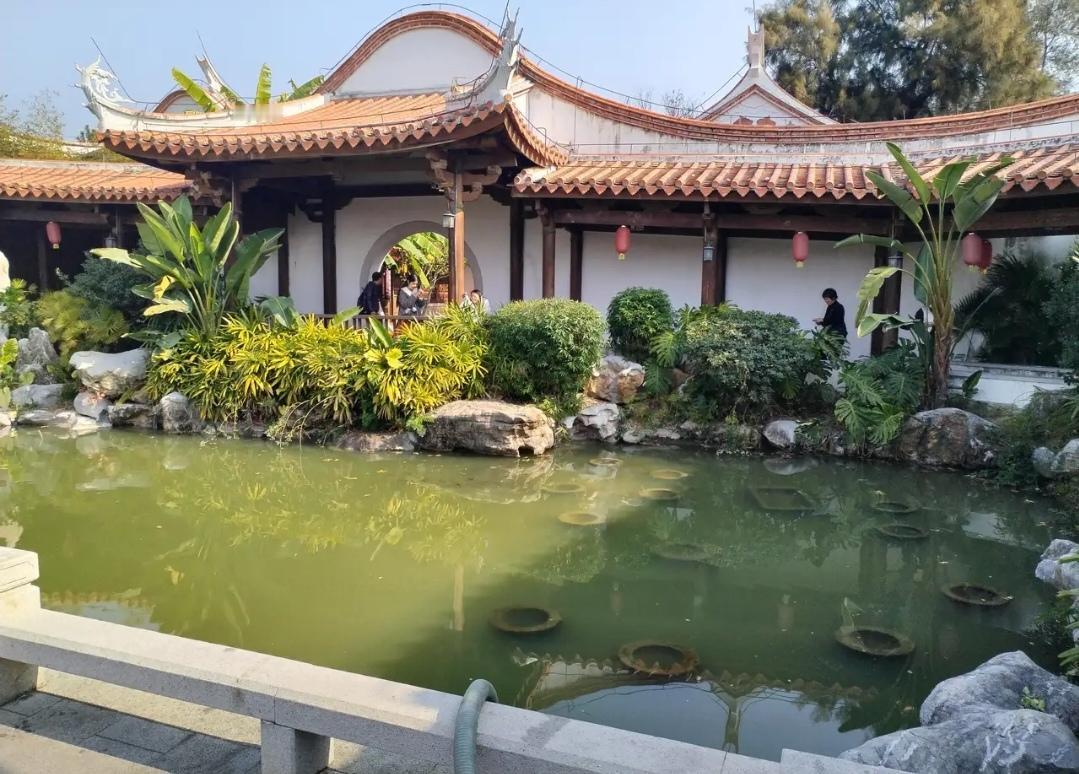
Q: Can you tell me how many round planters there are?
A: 12